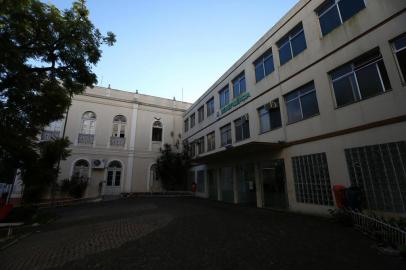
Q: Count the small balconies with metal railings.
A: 3